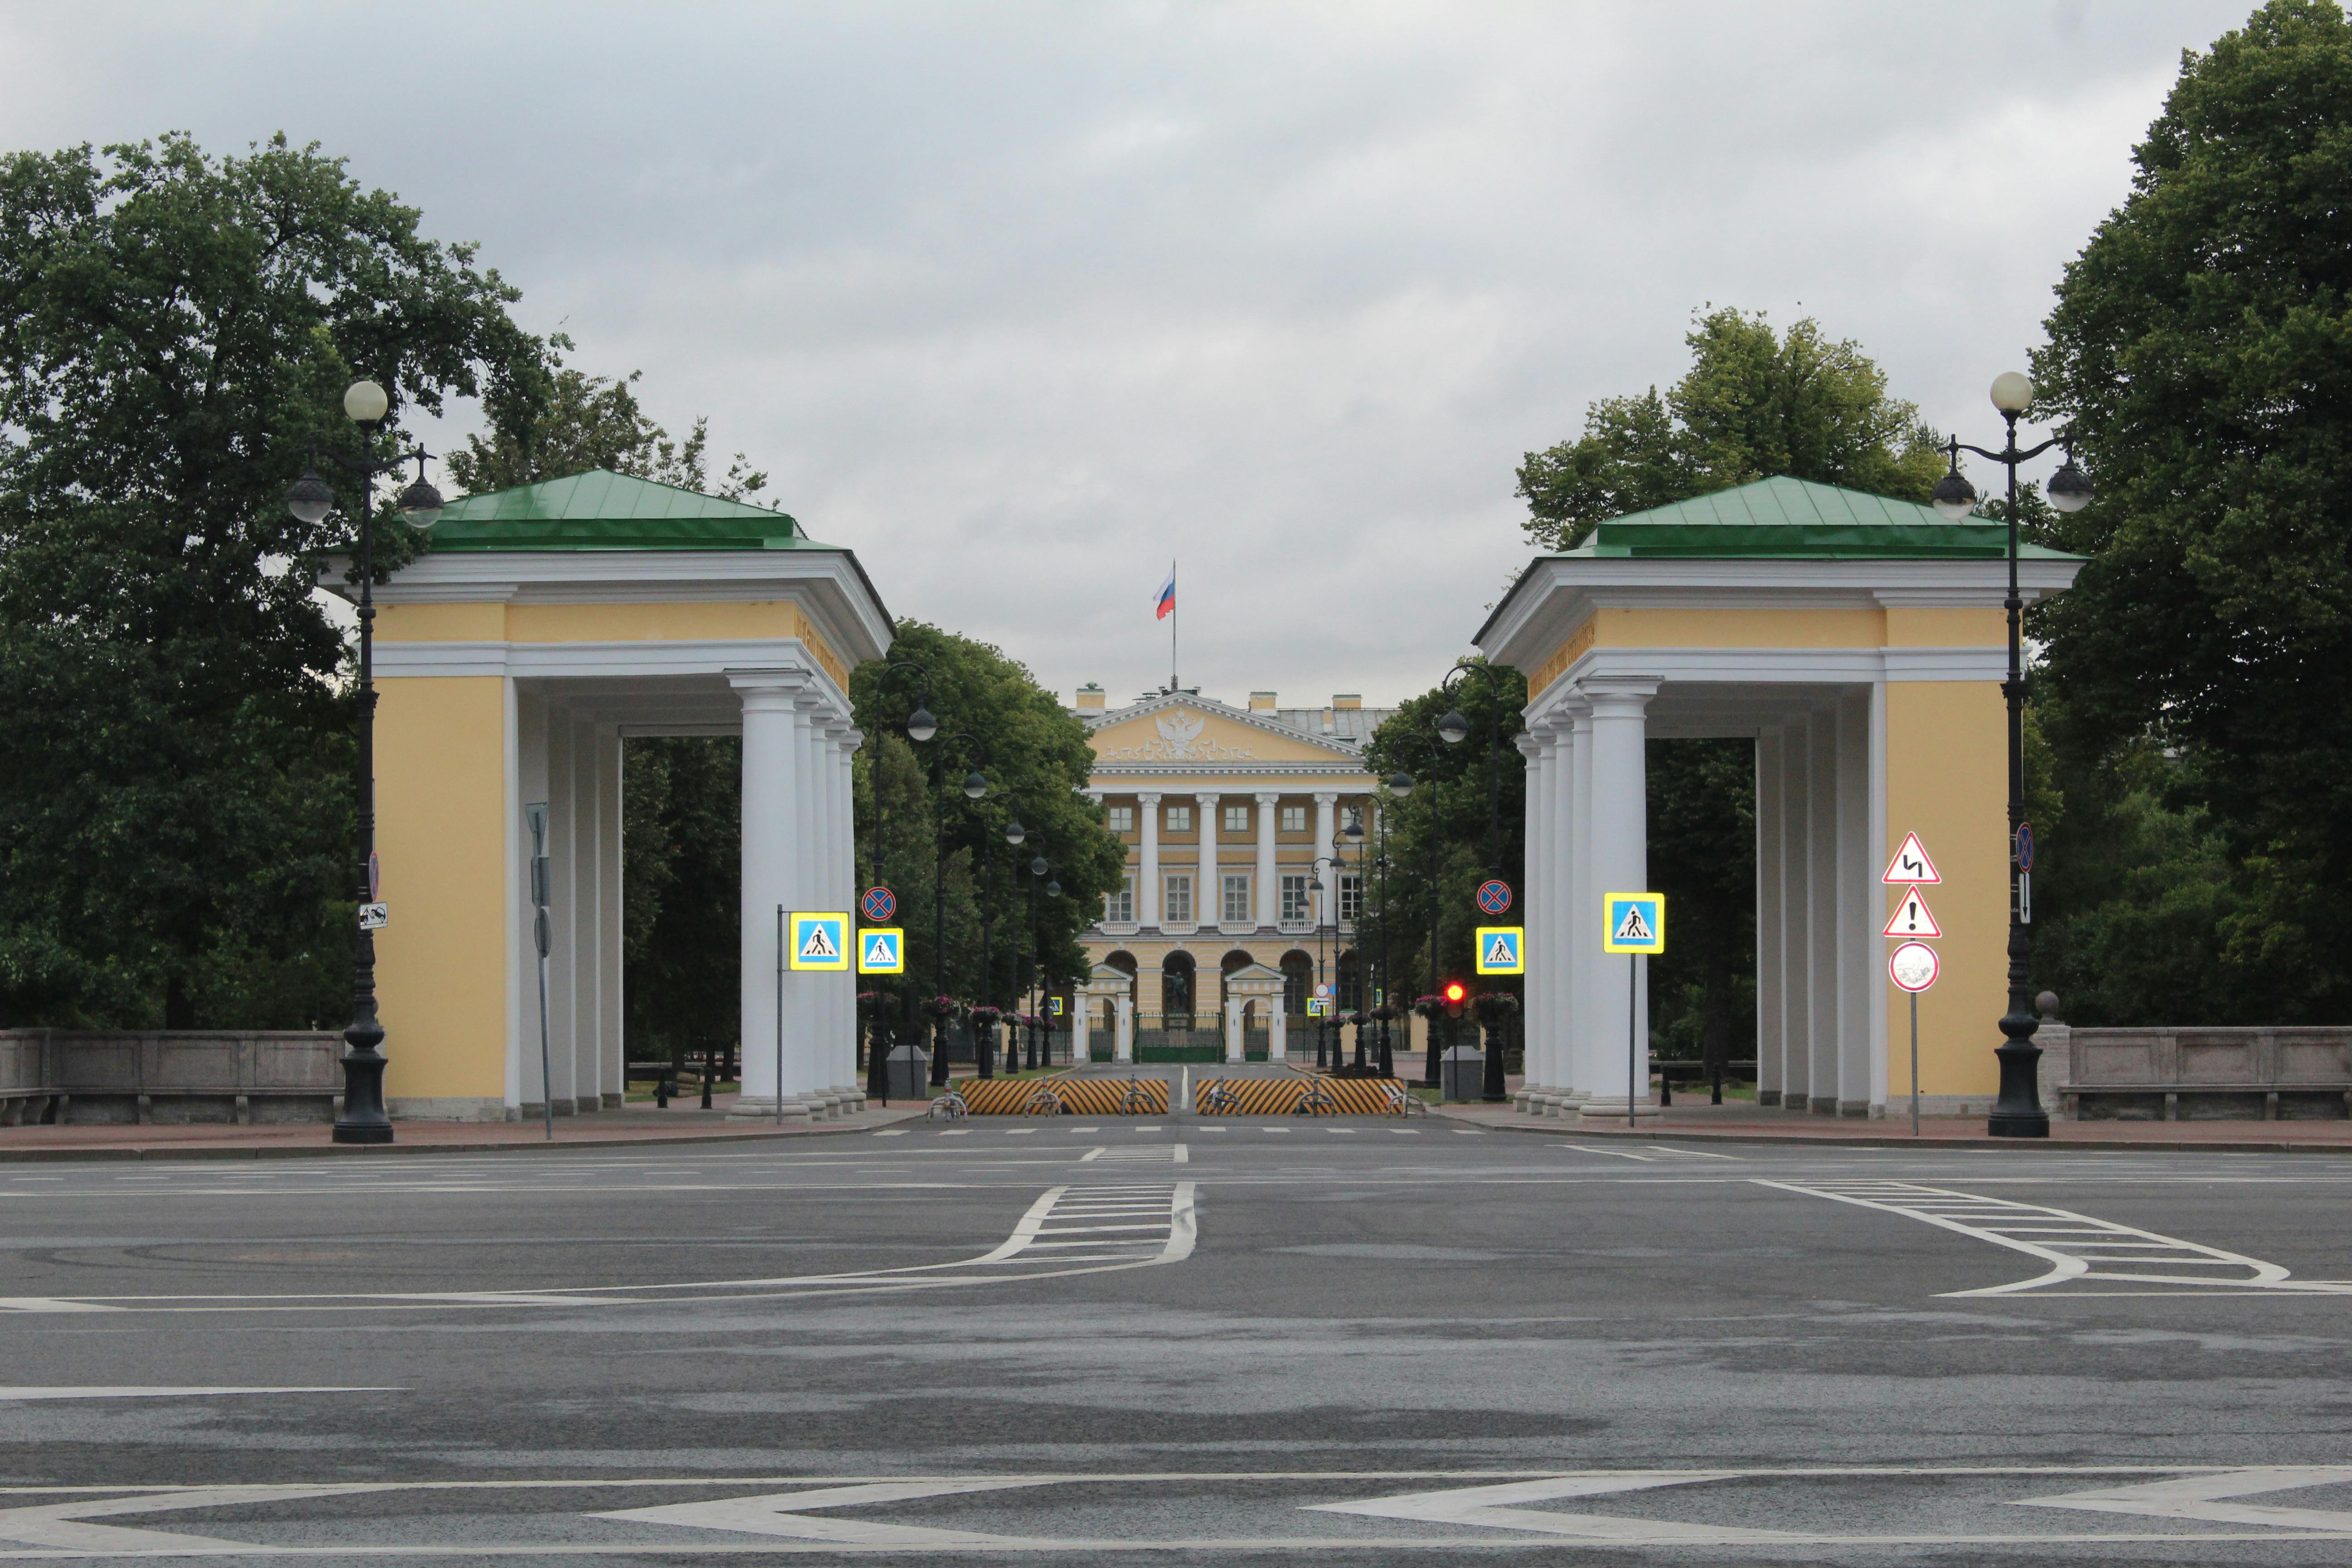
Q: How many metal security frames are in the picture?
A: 6